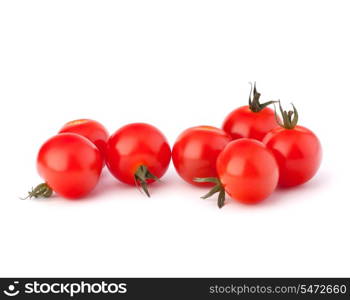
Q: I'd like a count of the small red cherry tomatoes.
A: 7